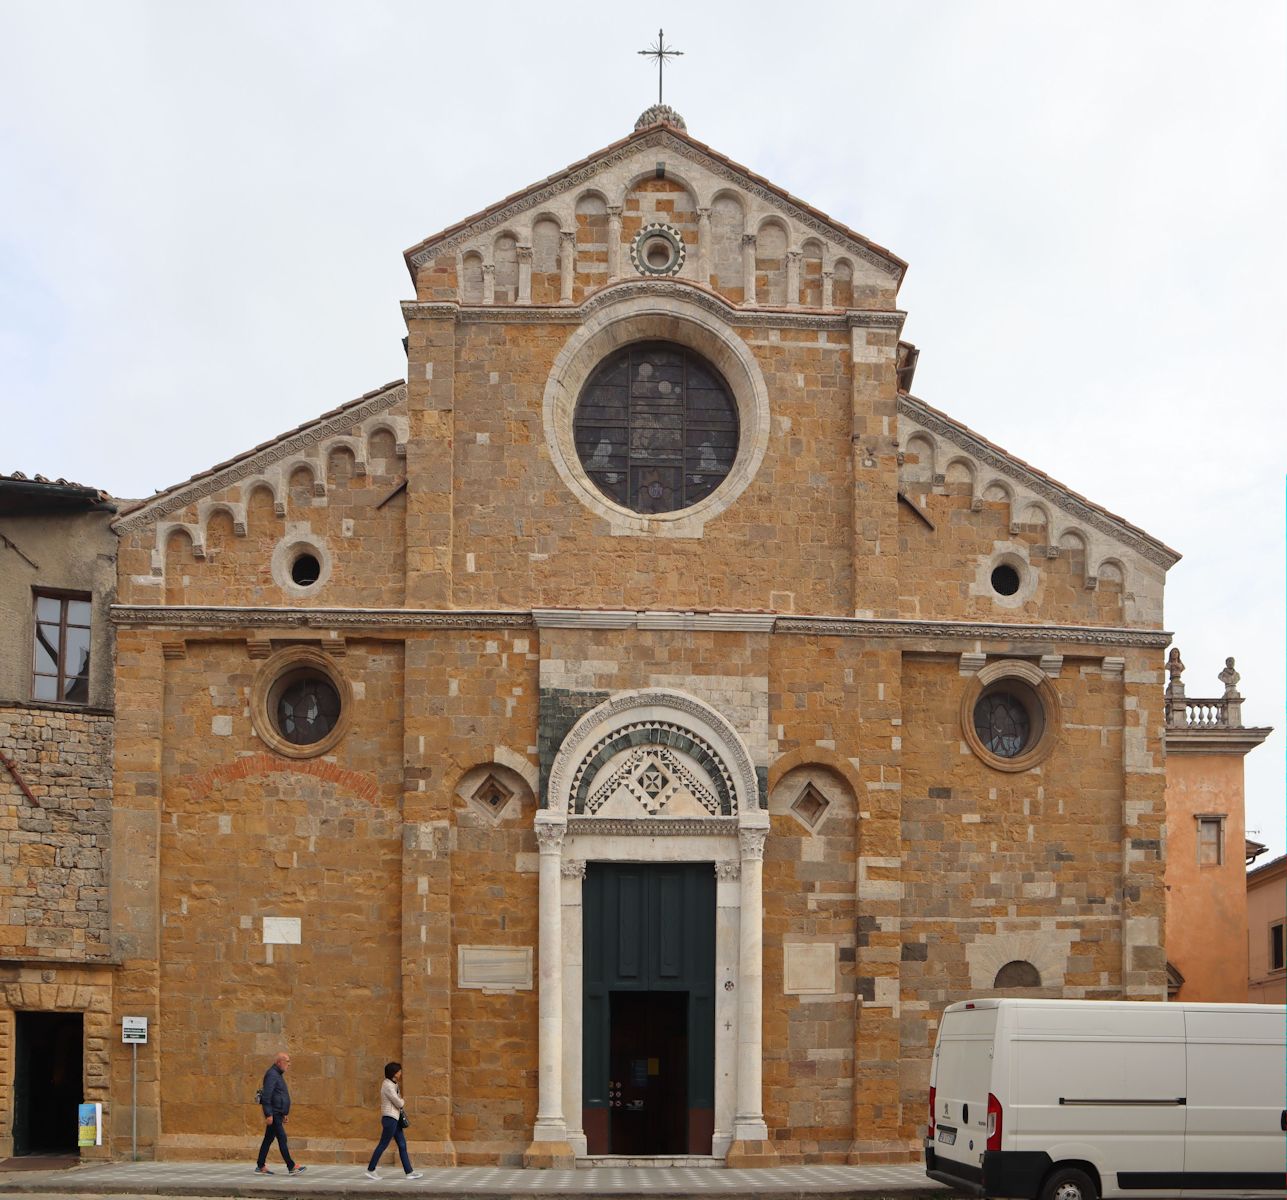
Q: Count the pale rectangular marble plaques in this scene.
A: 3